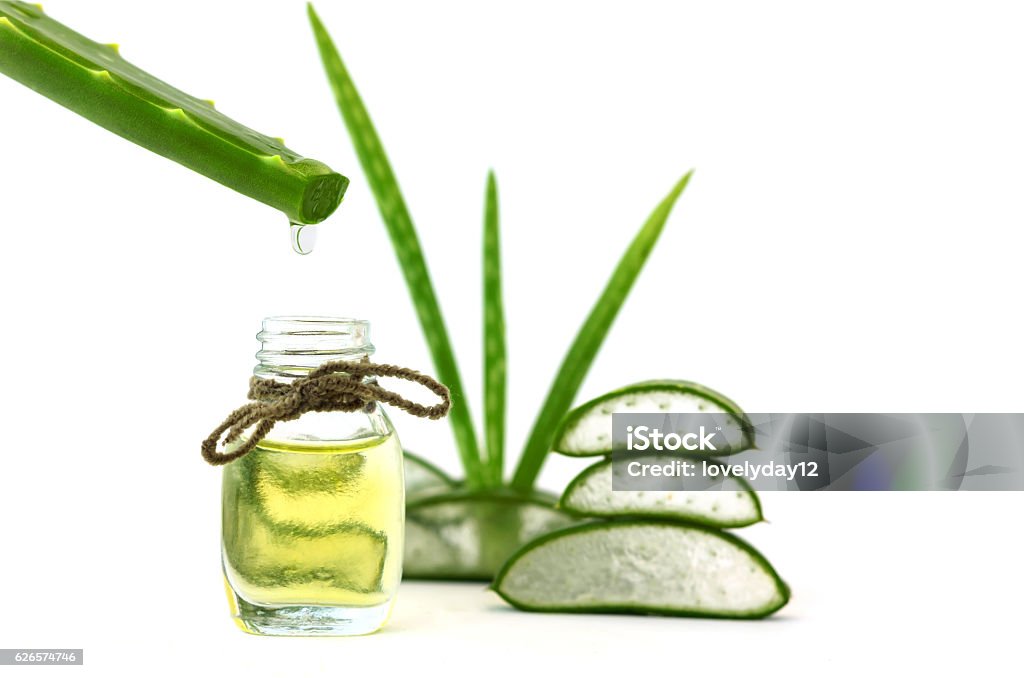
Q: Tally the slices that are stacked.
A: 3